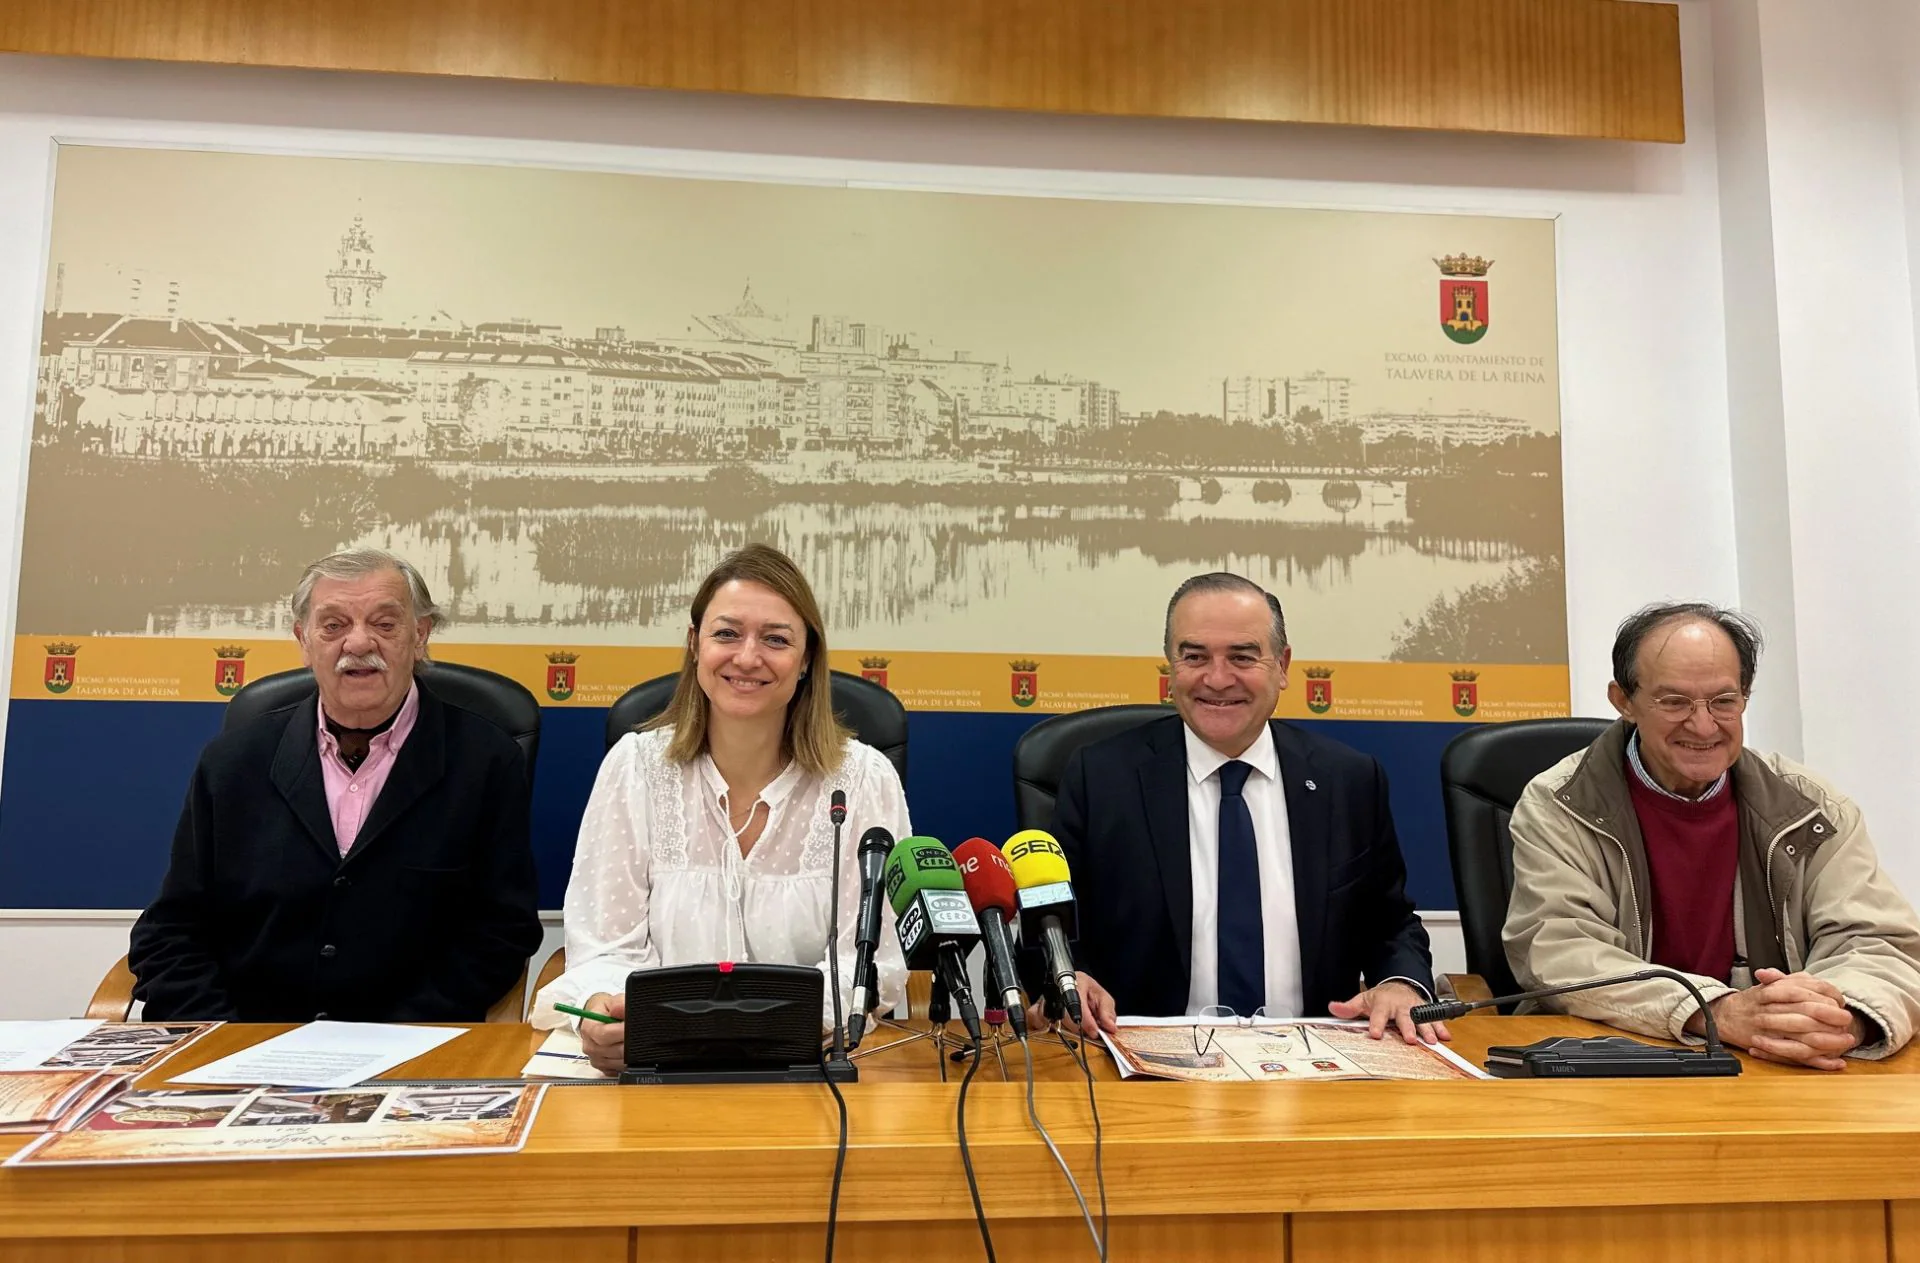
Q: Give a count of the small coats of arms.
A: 8